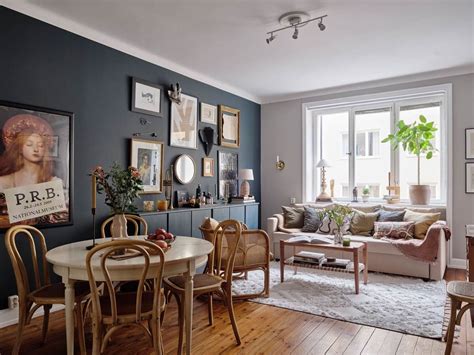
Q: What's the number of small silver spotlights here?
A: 3